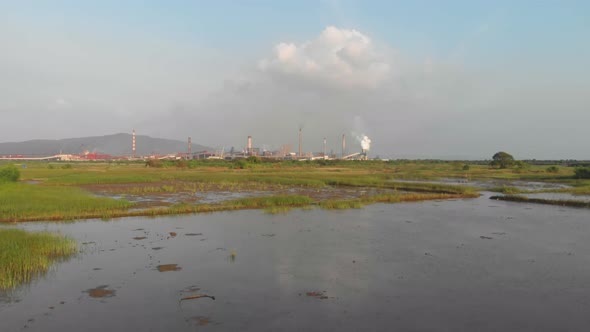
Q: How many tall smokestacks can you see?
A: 6